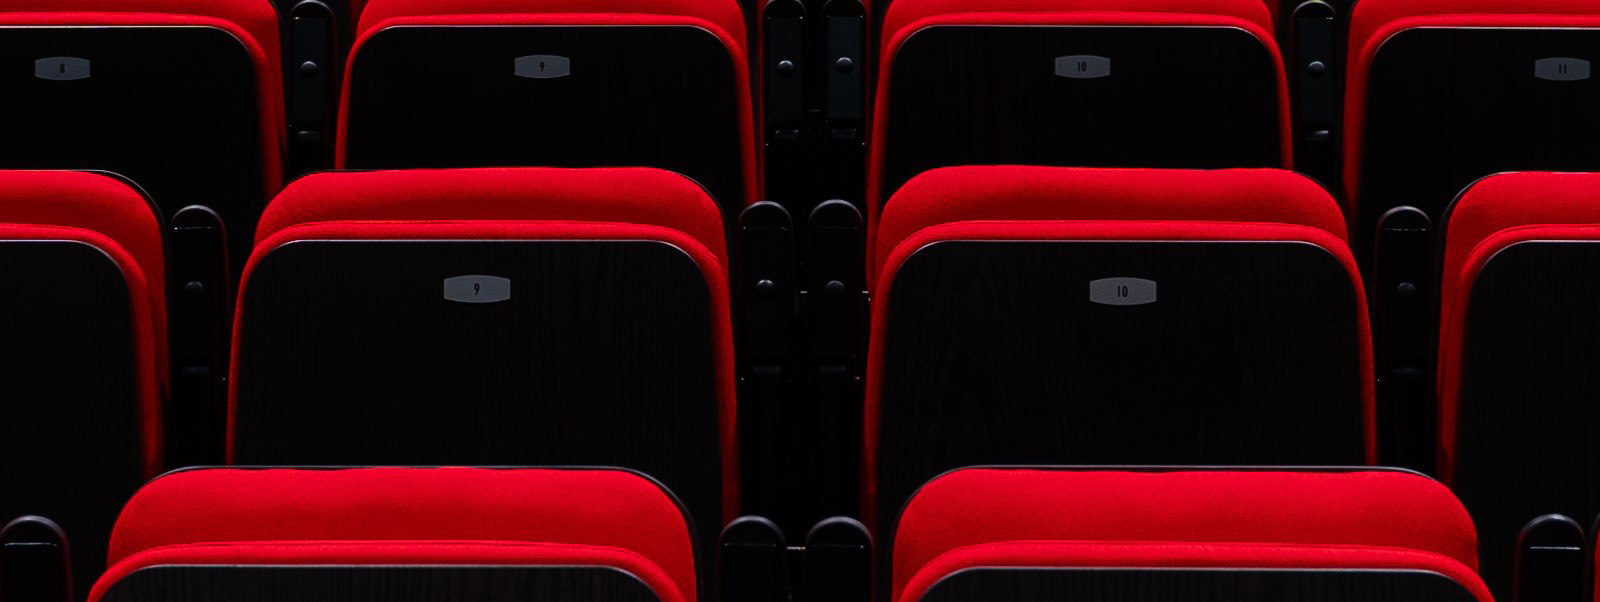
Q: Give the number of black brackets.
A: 12